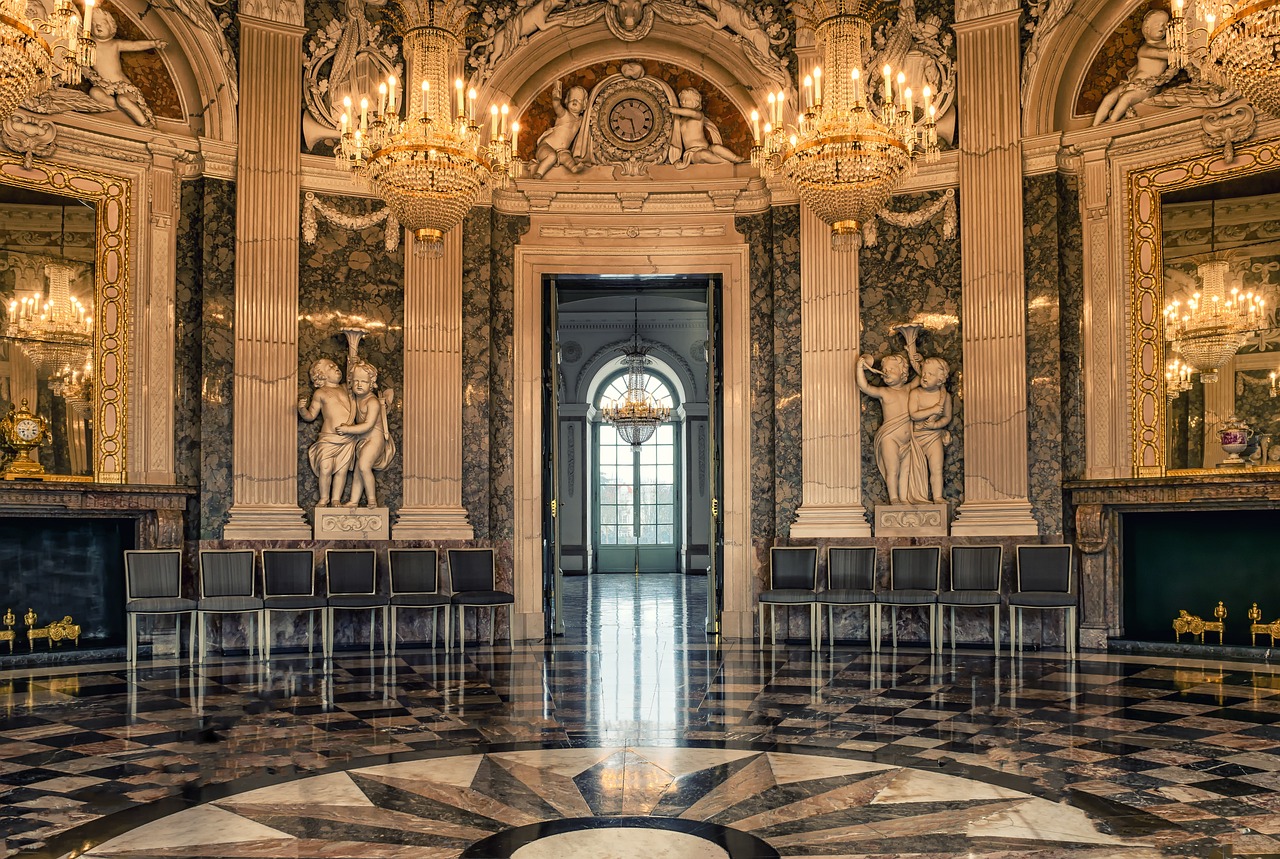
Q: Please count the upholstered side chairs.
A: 11